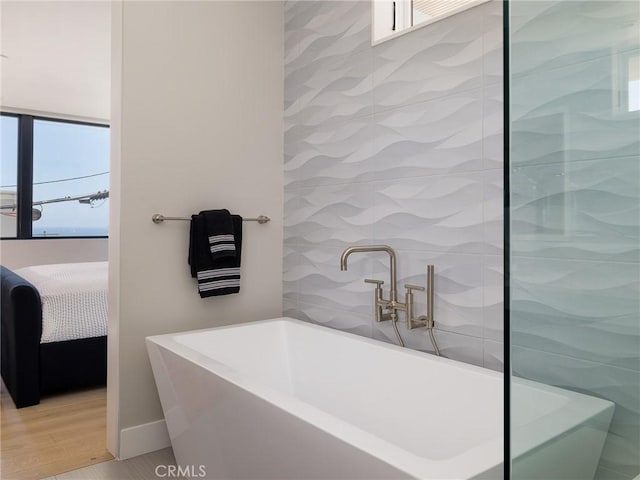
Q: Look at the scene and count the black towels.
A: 2